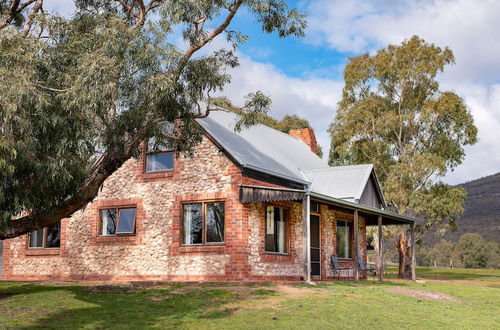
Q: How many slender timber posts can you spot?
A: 4